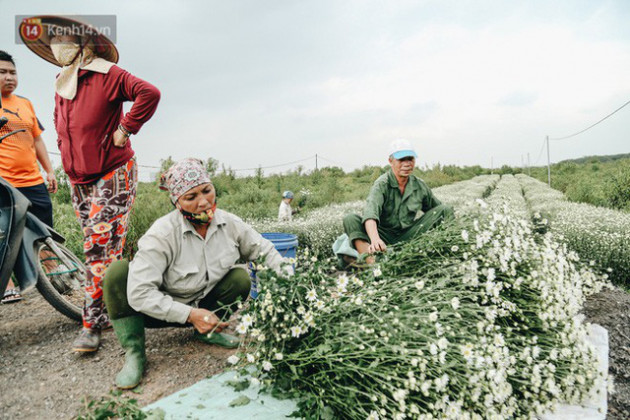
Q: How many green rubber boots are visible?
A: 2